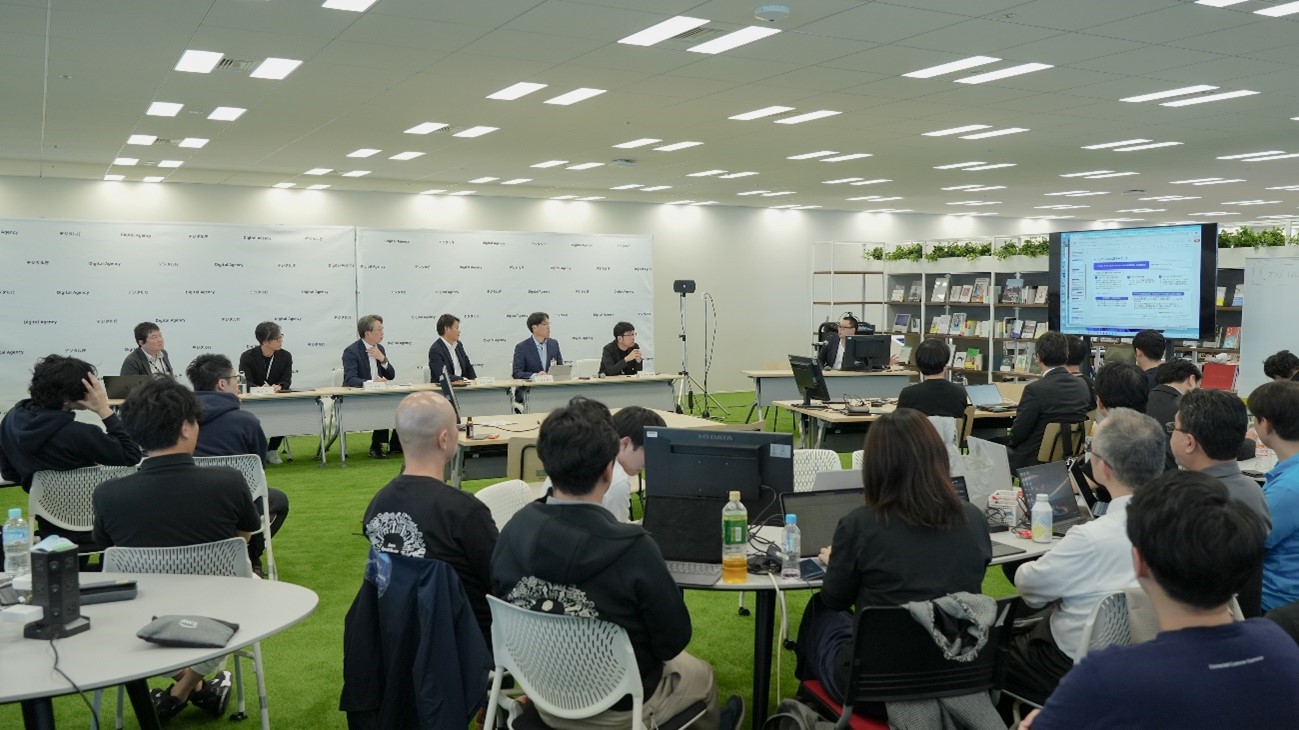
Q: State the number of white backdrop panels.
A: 2